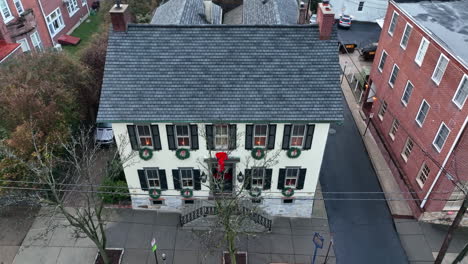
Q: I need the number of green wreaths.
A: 8